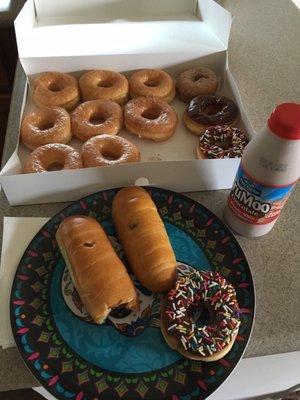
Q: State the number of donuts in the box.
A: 11